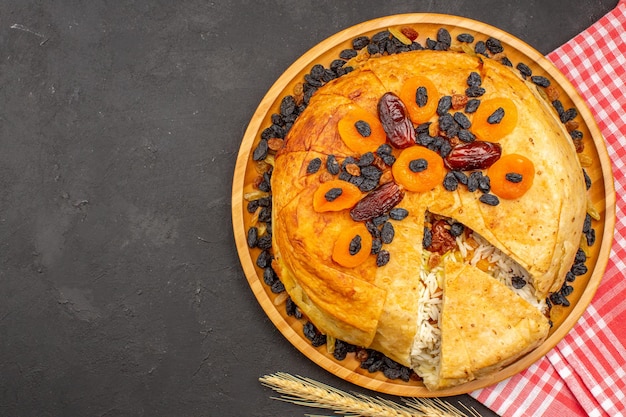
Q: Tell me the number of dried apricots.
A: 7